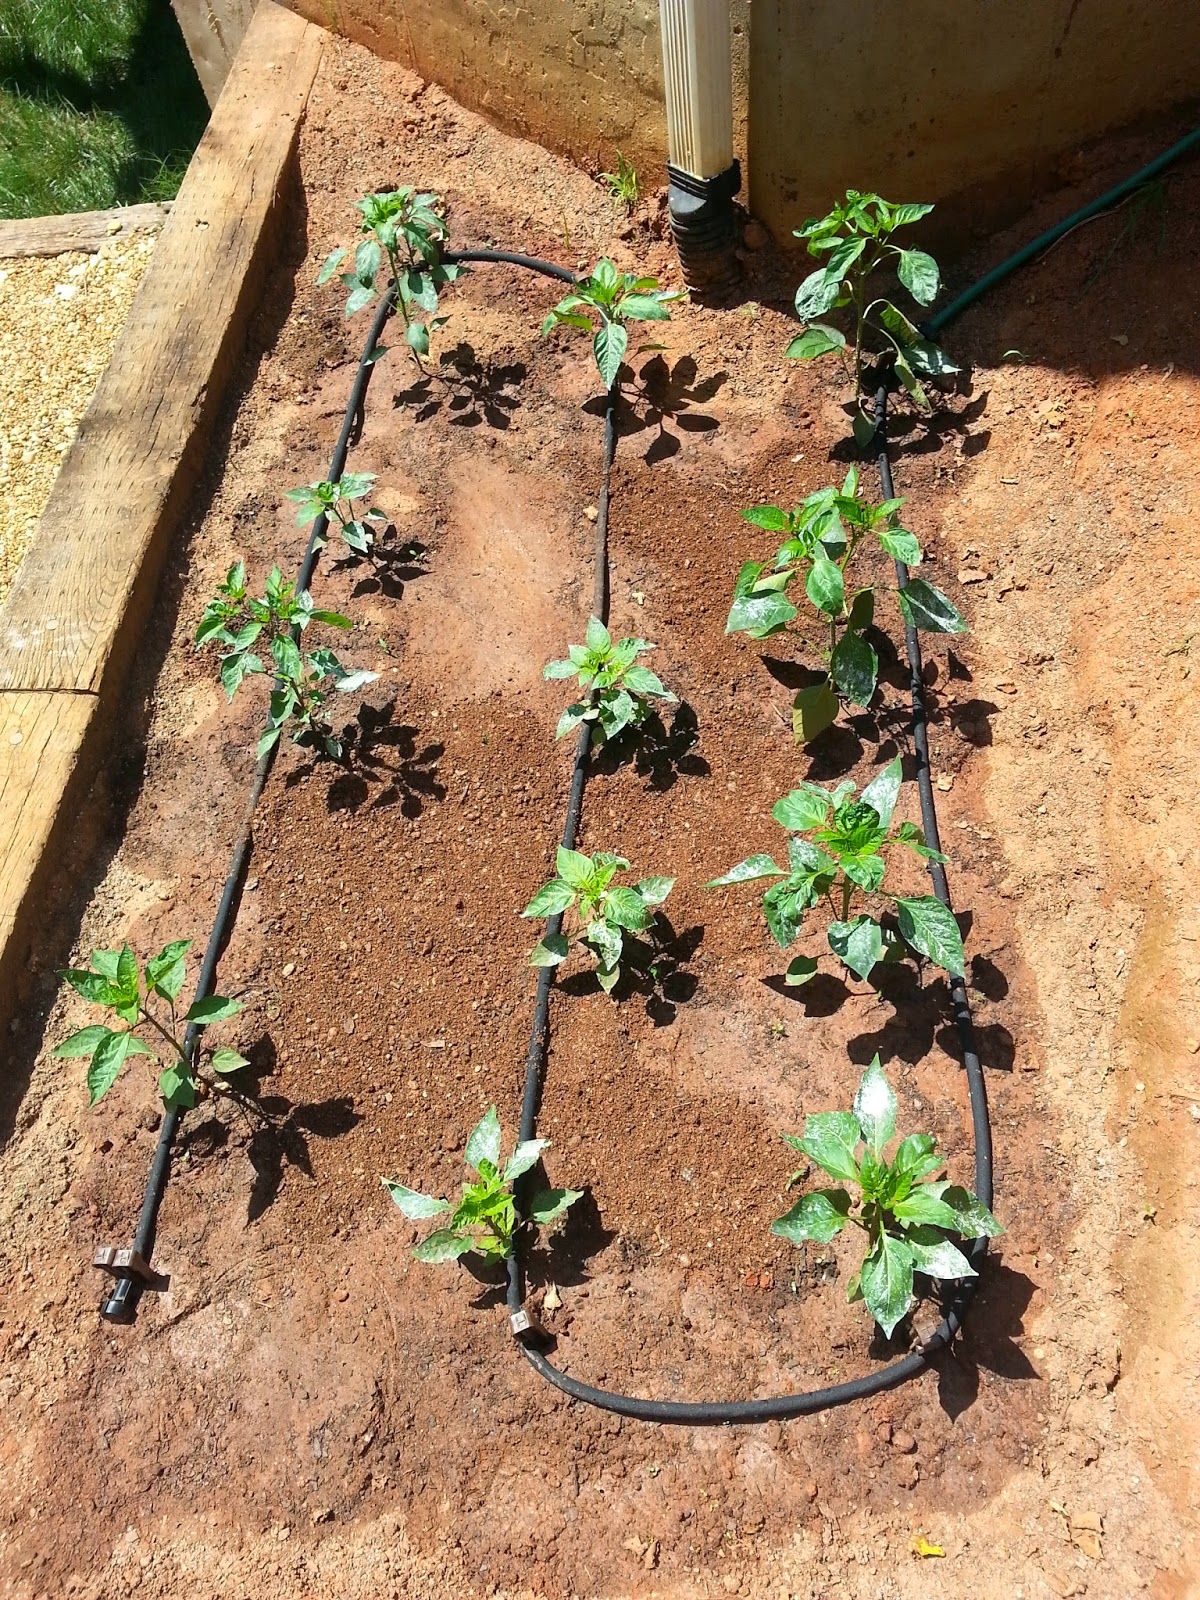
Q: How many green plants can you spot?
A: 12